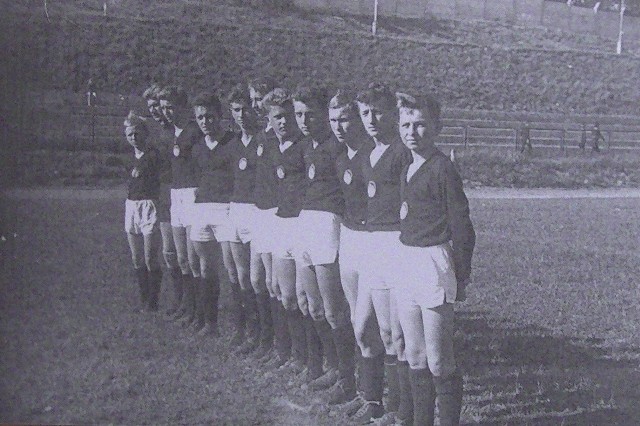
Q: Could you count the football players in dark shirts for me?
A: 11